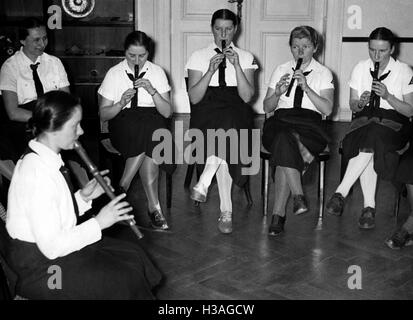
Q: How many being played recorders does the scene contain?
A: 5